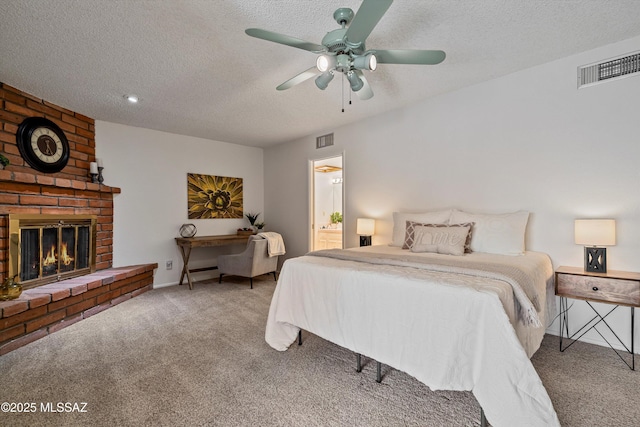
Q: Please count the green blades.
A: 5